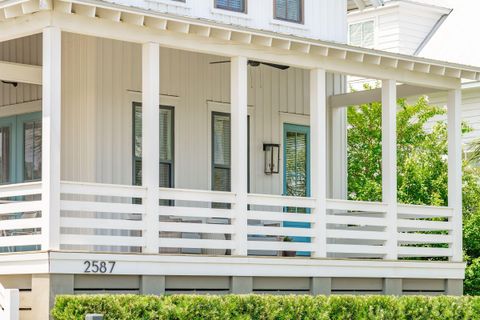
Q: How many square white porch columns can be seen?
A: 6